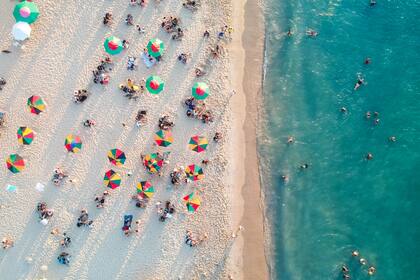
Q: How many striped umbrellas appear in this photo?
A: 12